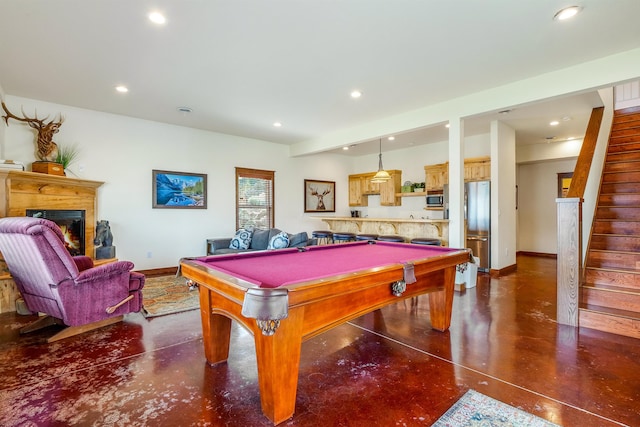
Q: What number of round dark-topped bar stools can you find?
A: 5